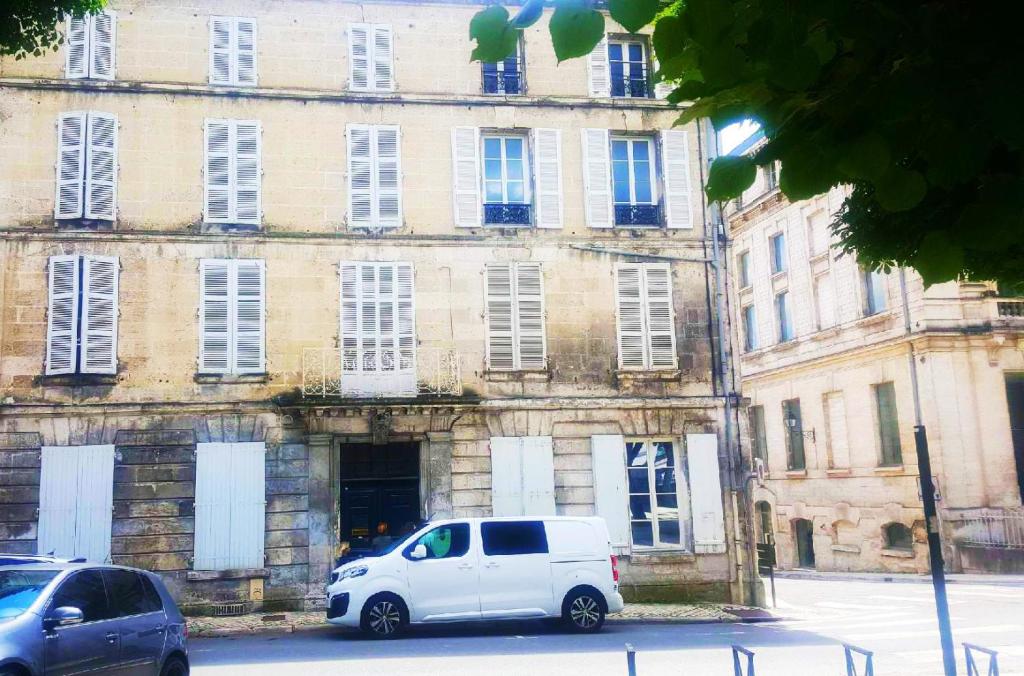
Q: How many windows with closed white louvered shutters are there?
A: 11